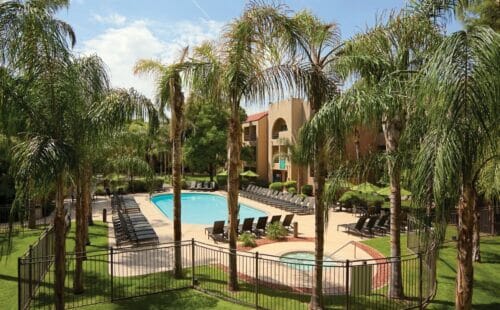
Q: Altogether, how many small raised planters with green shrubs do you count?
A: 2